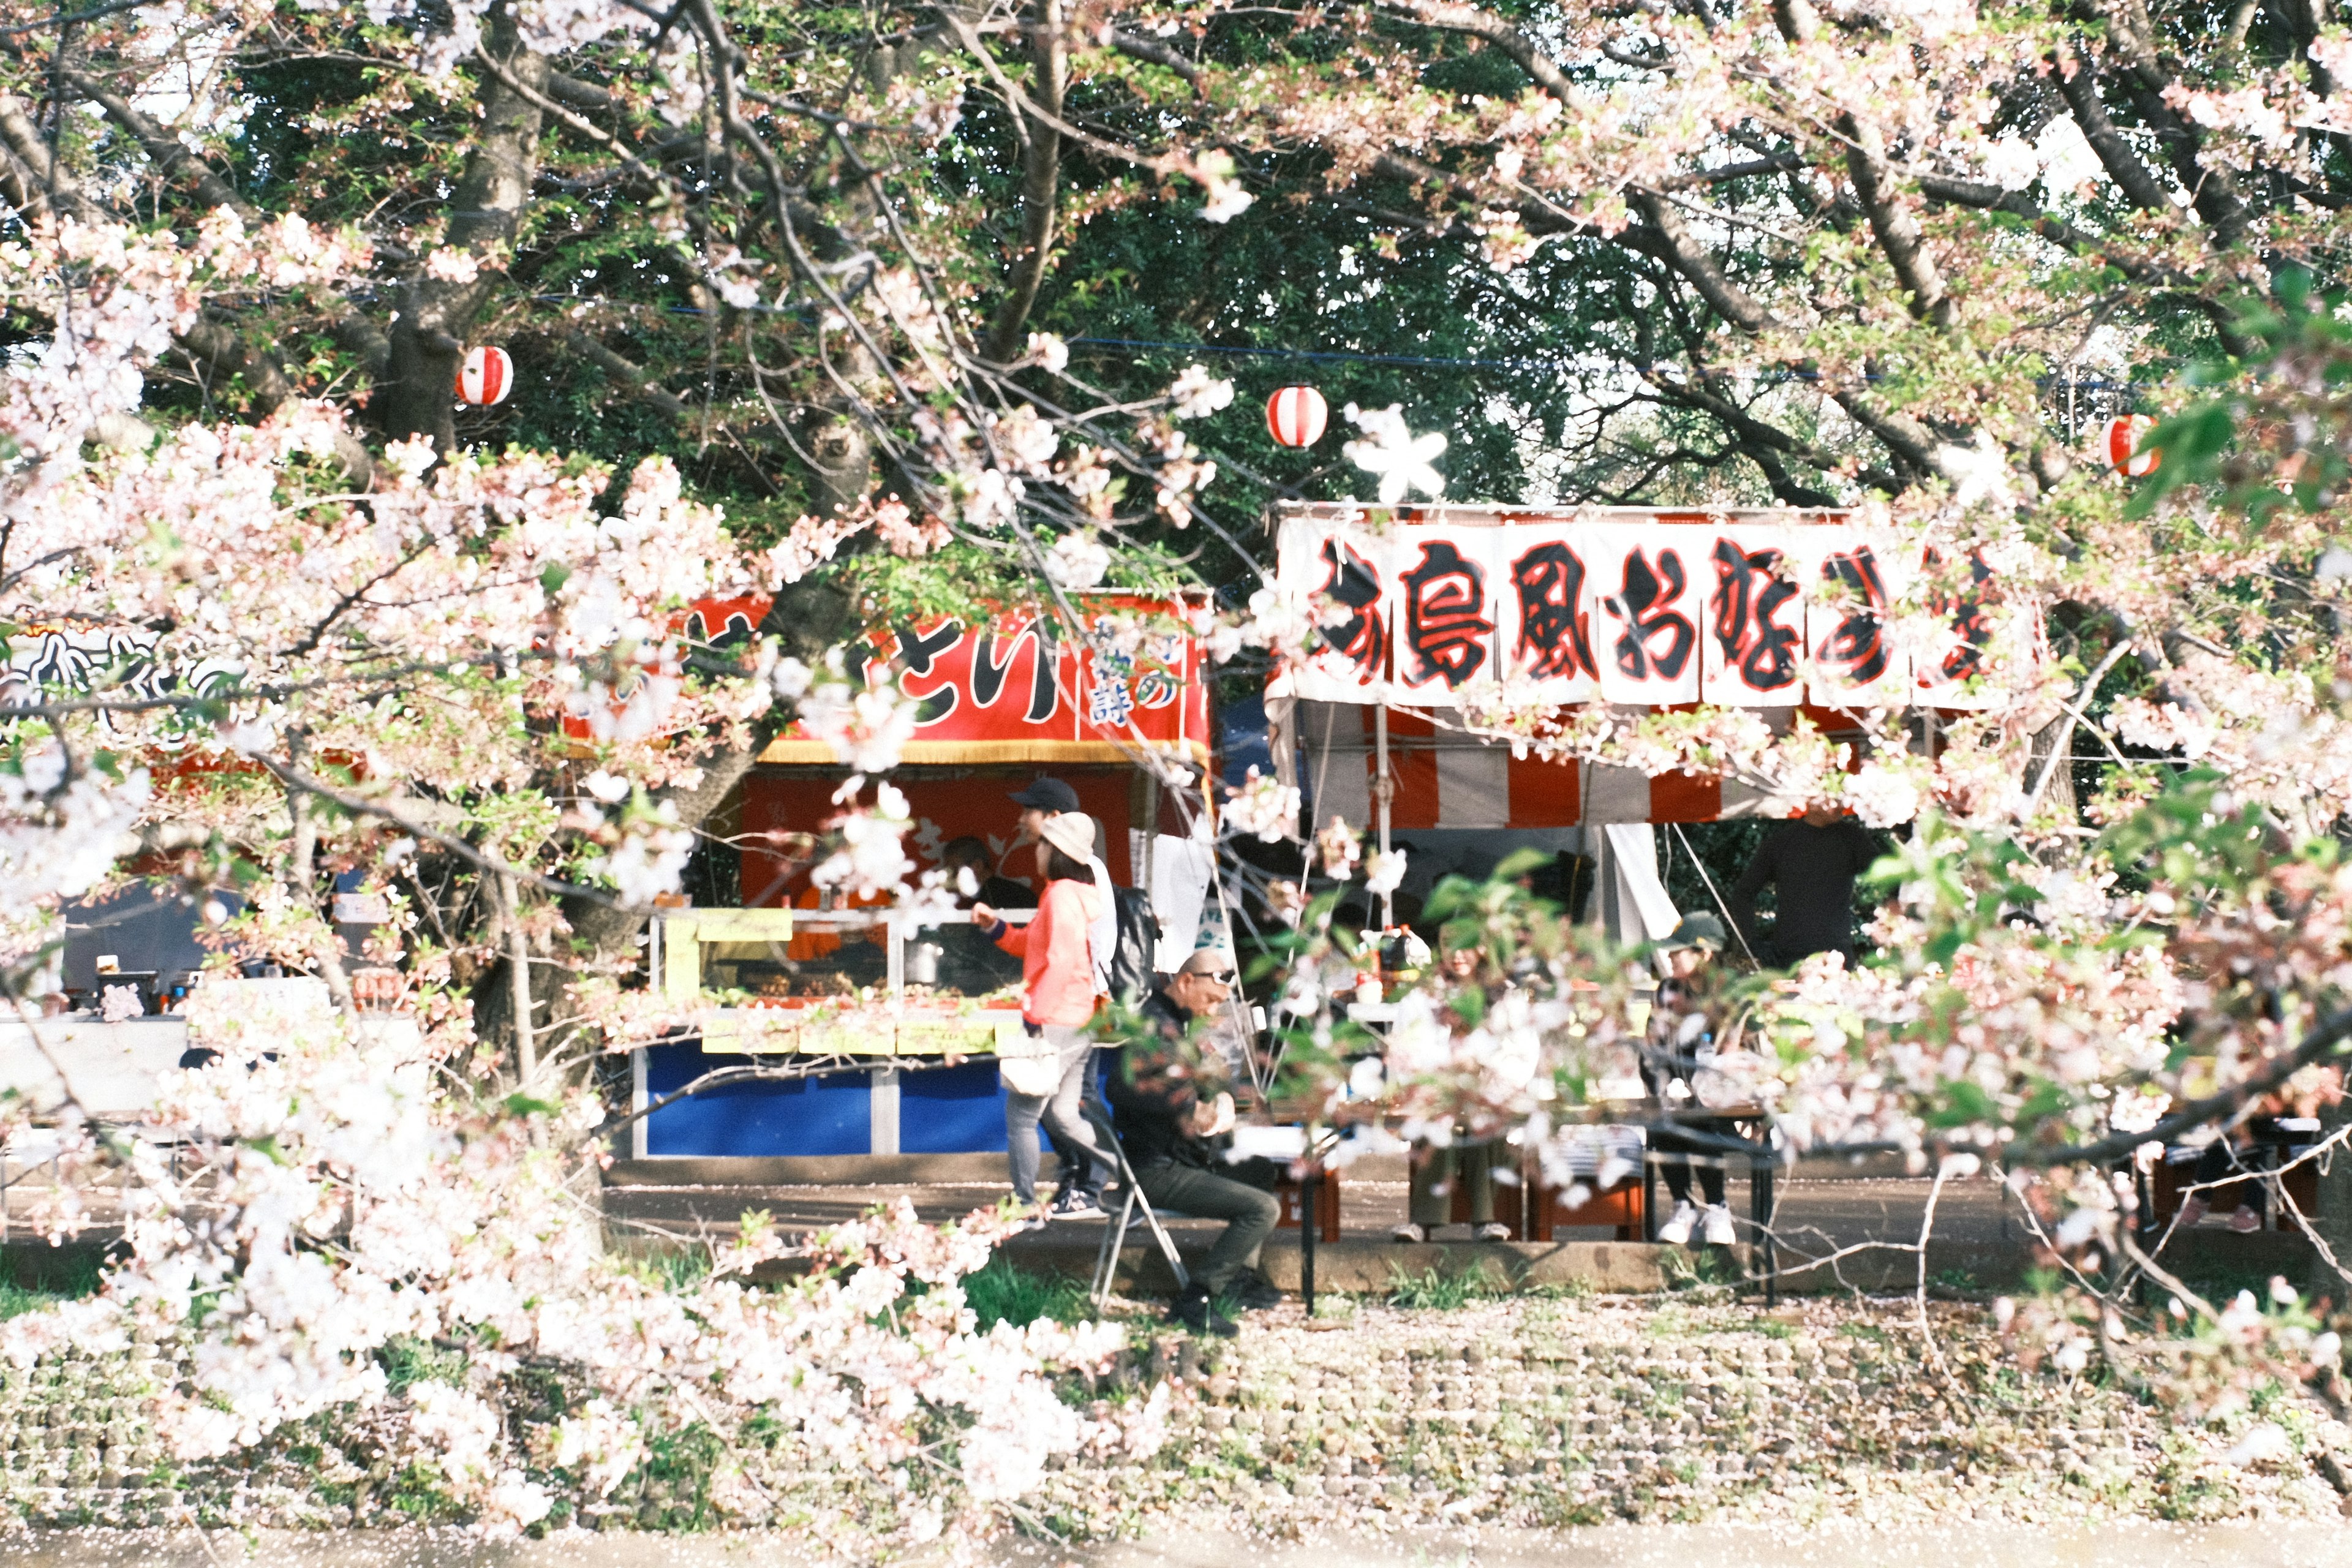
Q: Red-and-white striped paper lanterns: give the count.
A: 3